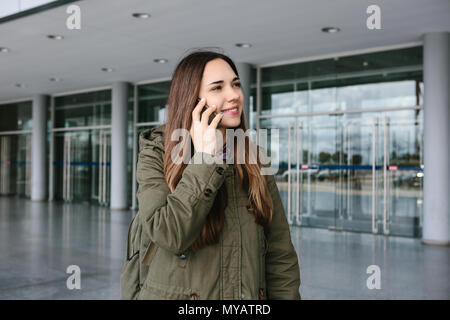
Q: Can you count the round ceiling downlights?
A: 9